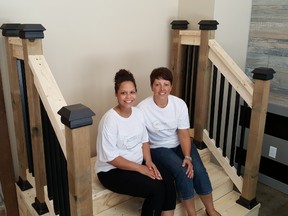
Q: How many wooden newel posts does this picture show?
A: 6